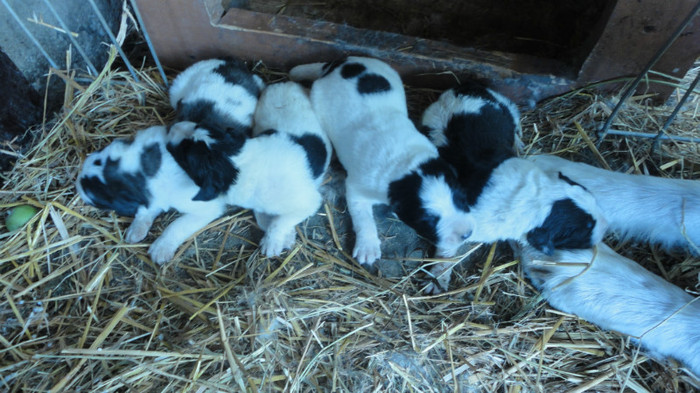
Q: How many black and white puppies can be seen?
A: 5